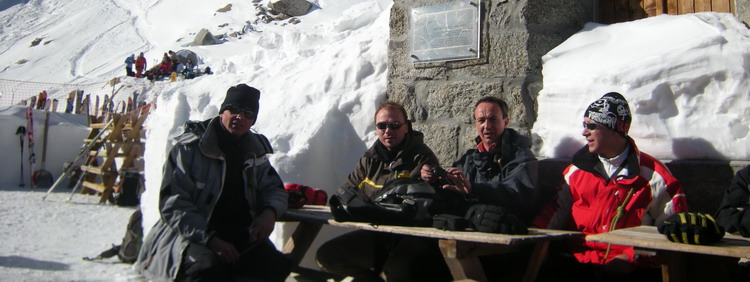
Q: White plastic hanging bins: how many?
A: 0